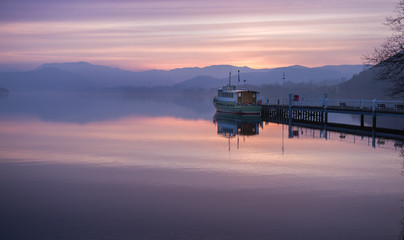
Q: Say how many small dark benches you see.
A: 3